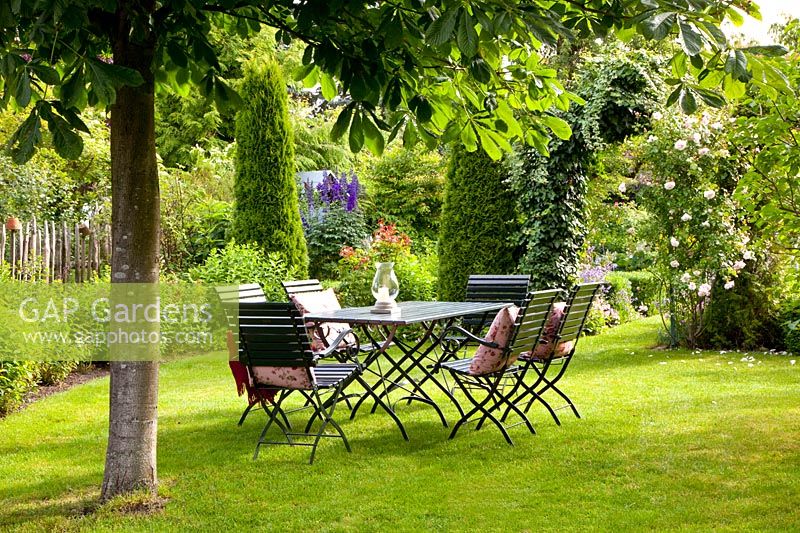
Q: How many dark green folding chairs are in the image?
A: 6